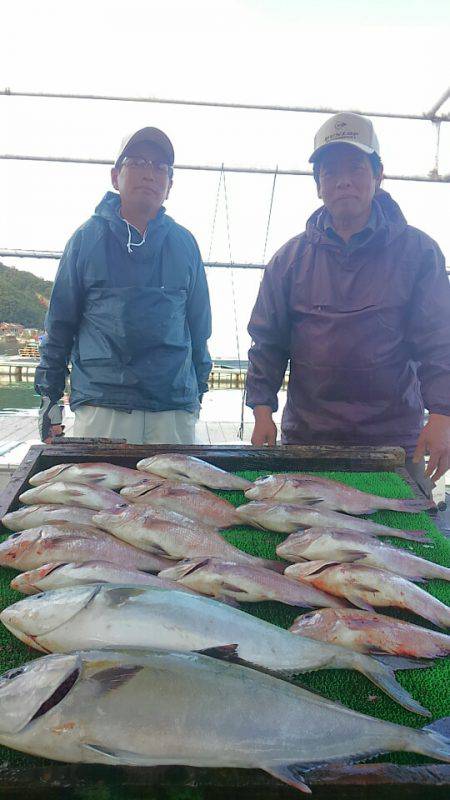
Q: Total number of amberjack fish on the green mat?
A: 2